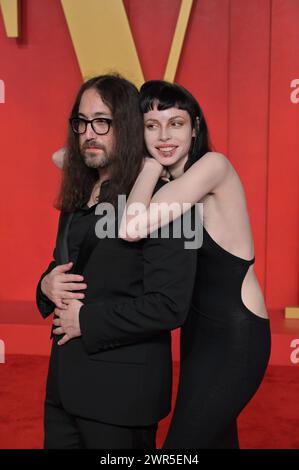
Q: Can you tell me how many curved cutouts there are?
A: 1